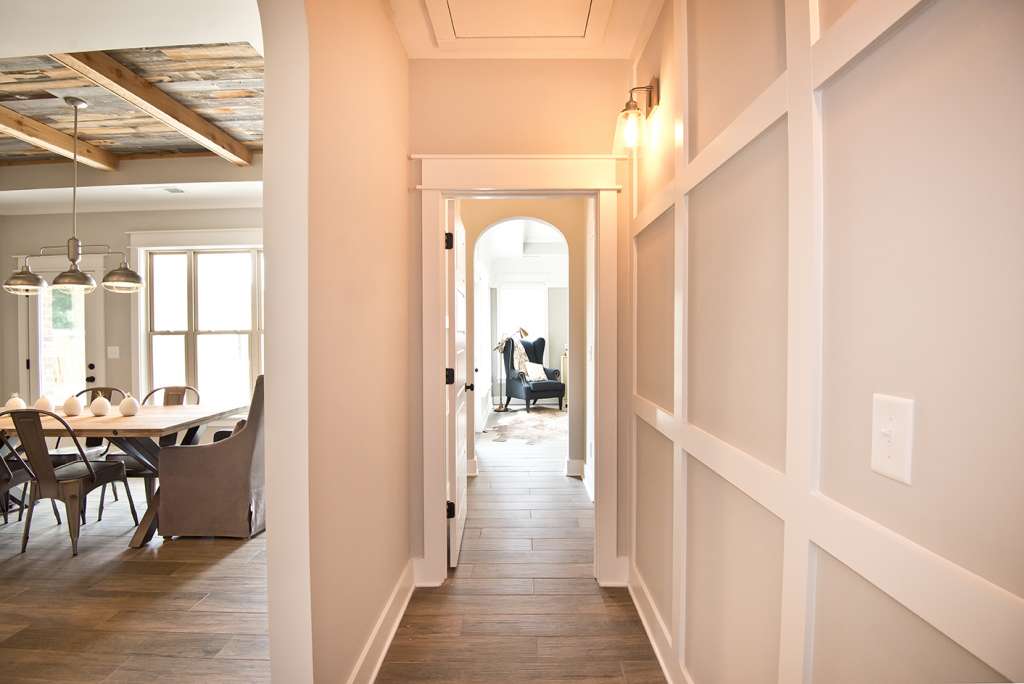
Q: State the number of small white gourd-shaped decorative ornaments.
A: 5